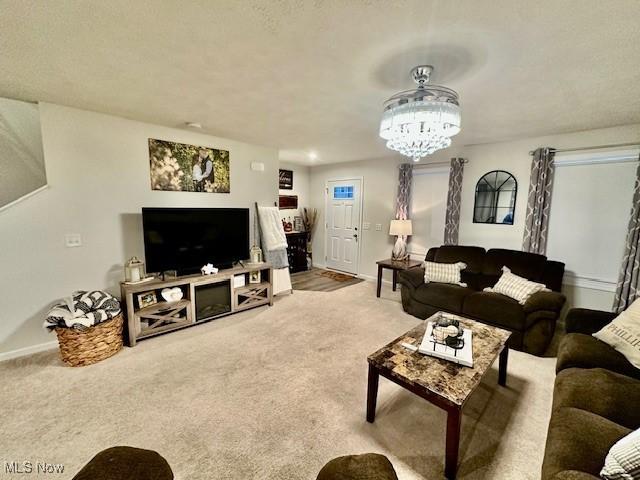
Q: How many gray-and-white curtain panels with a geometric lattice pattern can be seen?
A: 4